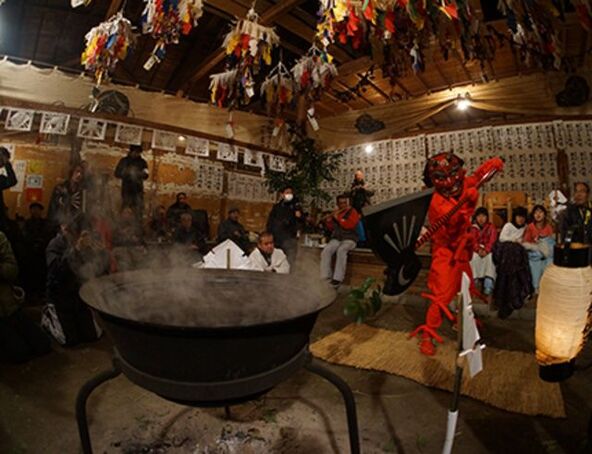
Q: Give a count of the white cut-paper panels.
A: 9